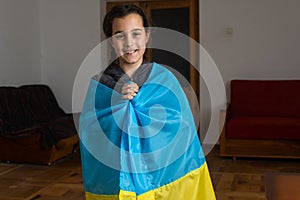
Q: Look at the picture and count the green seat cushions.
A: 0